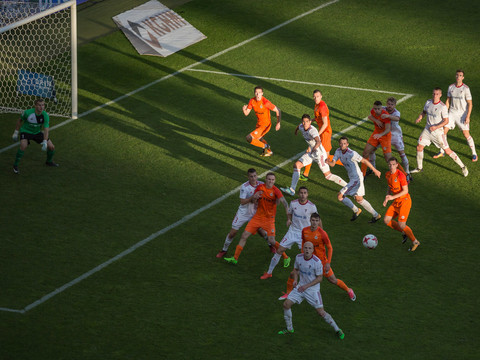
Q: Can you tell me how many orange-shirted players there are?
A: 6